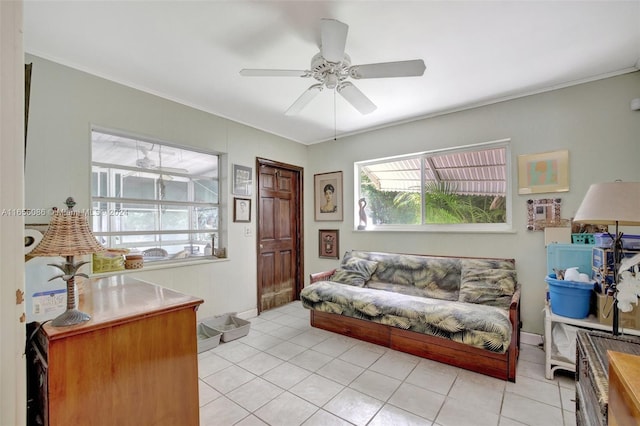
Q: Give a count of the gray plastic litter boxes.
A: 2